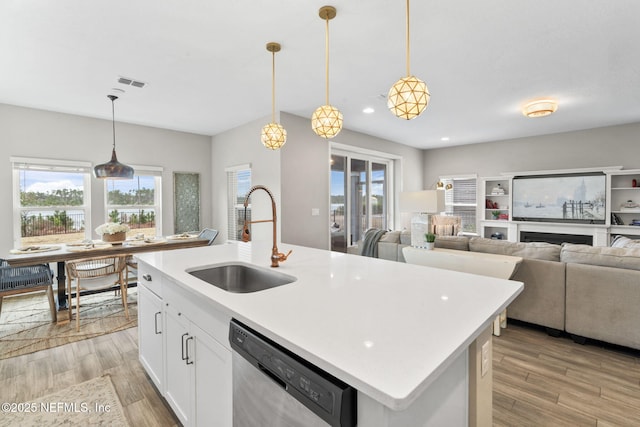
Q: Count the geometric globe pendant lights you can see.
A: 3